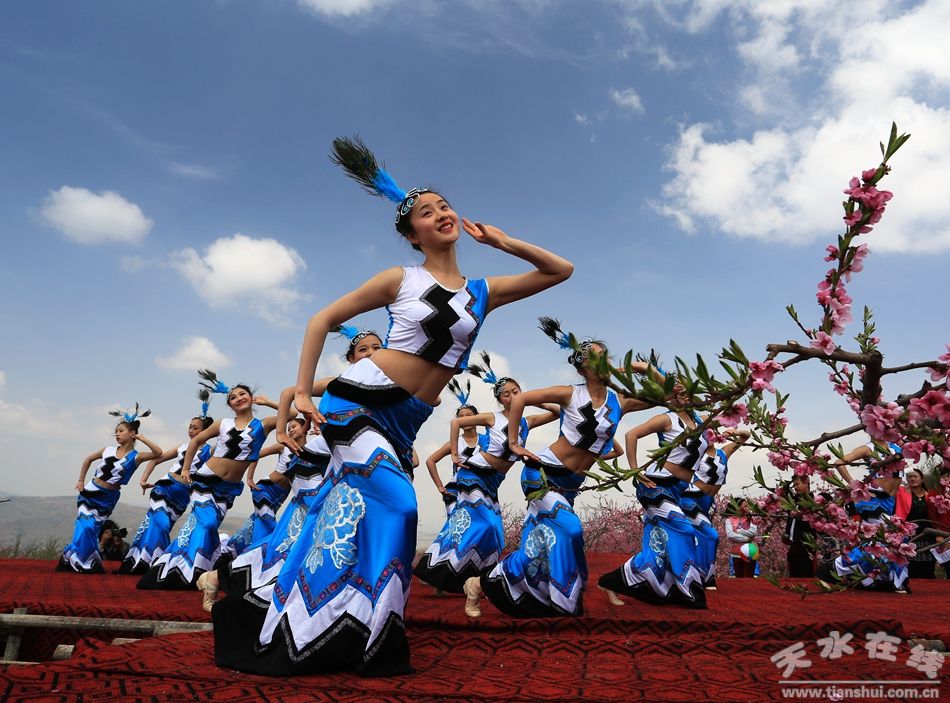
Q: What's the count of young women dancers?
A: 12